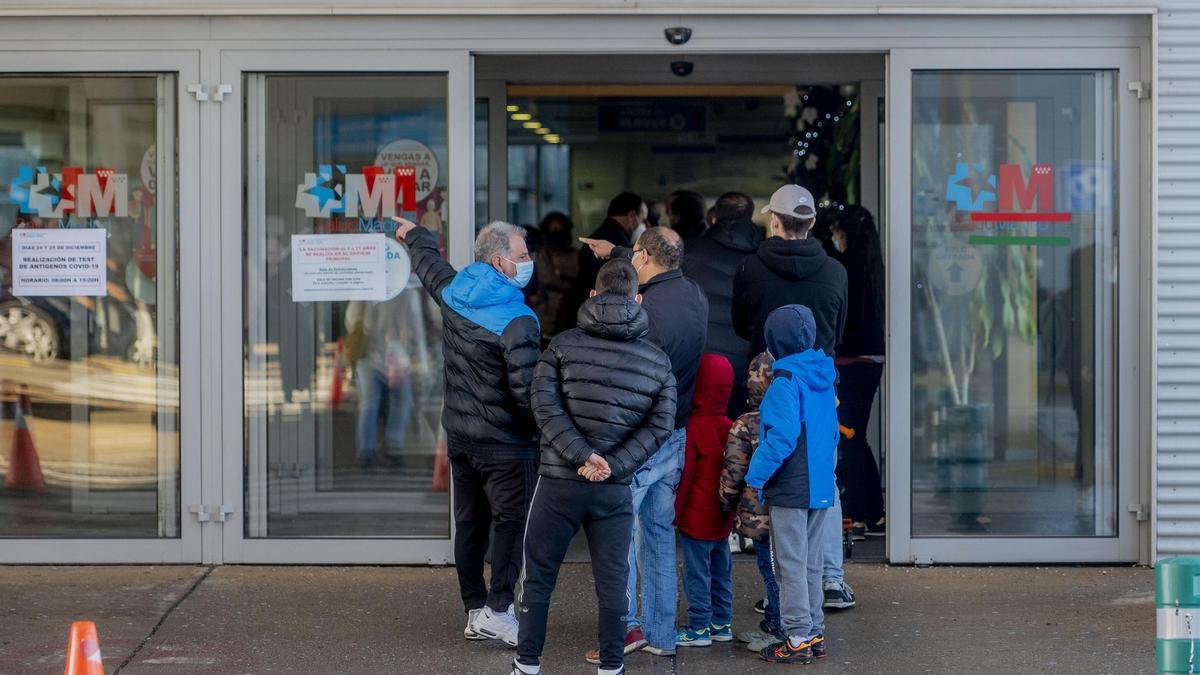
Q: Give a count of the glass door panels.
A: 3